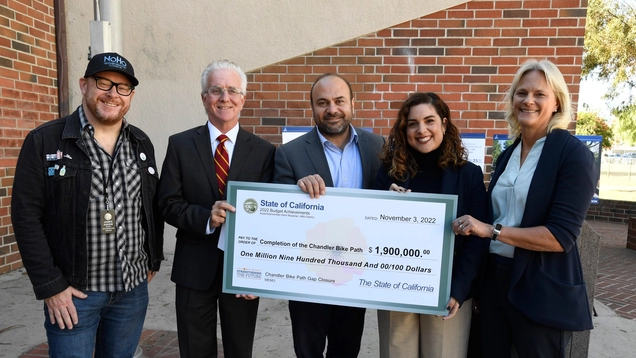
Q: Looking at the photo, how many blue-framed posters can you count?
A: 3